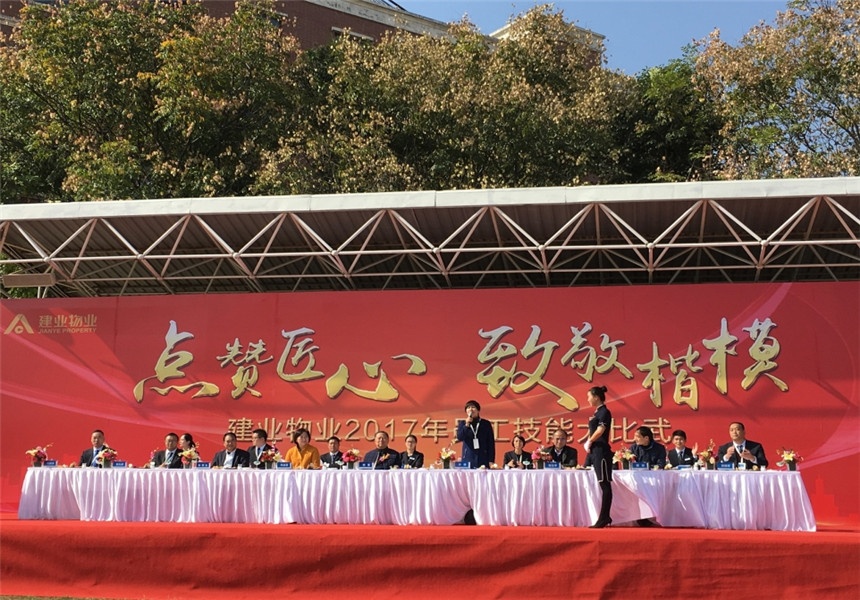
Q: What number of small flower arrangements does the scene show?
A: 10